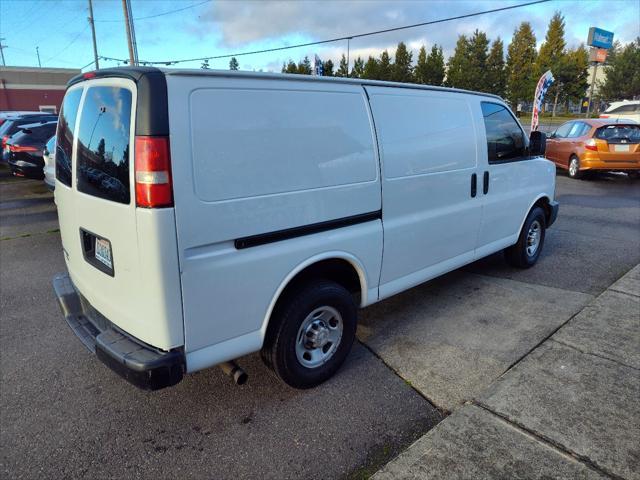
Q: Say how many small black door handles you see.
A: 2